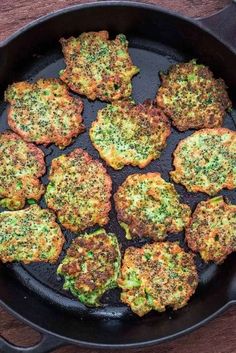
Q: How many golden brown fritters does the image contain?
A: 12